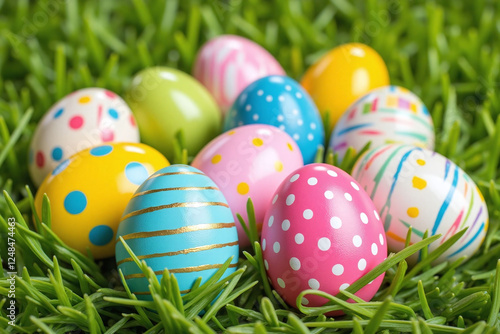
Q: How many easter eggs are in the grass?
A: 11